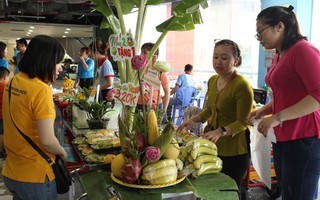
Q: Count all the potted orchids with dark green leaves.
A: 1